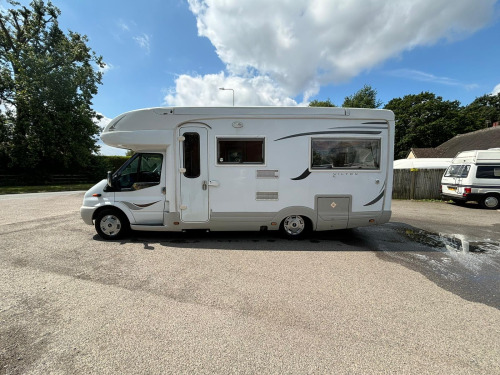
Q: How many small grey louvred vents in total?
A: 2